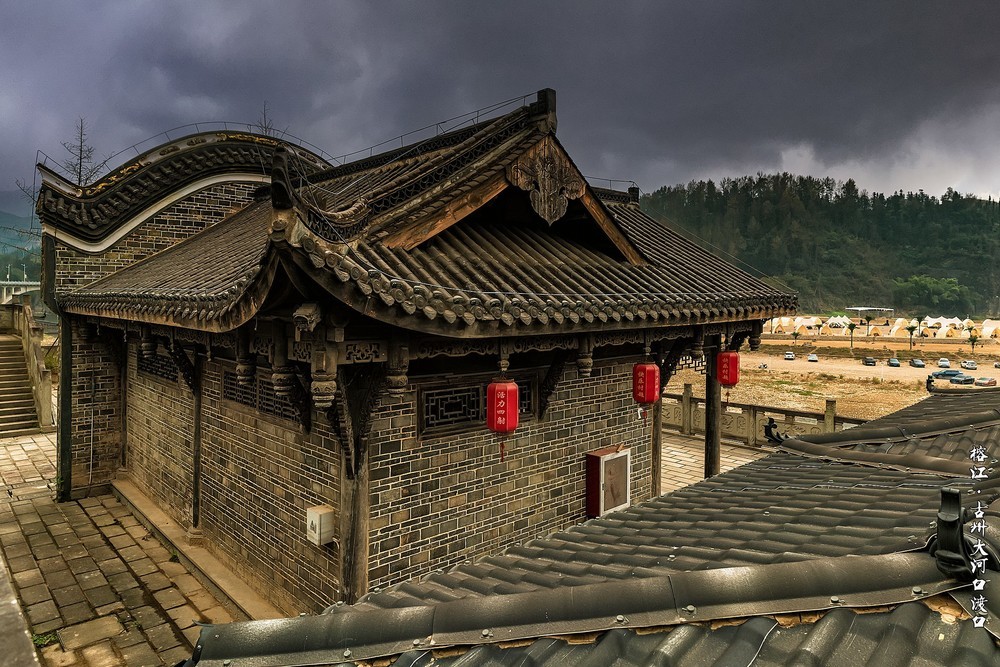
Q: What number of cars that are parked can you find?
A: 11